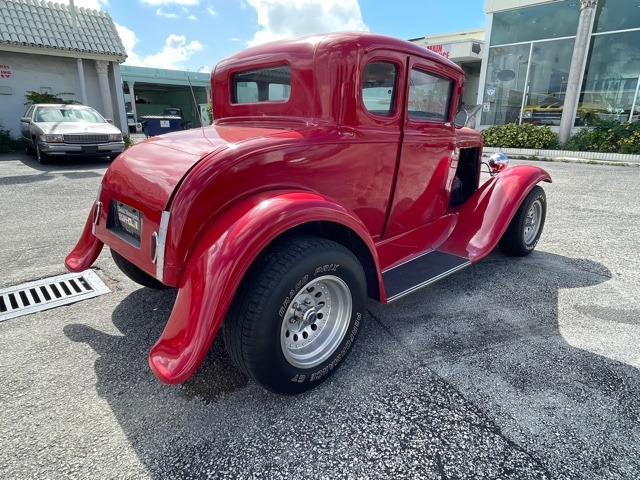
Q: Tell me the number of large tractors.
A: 0